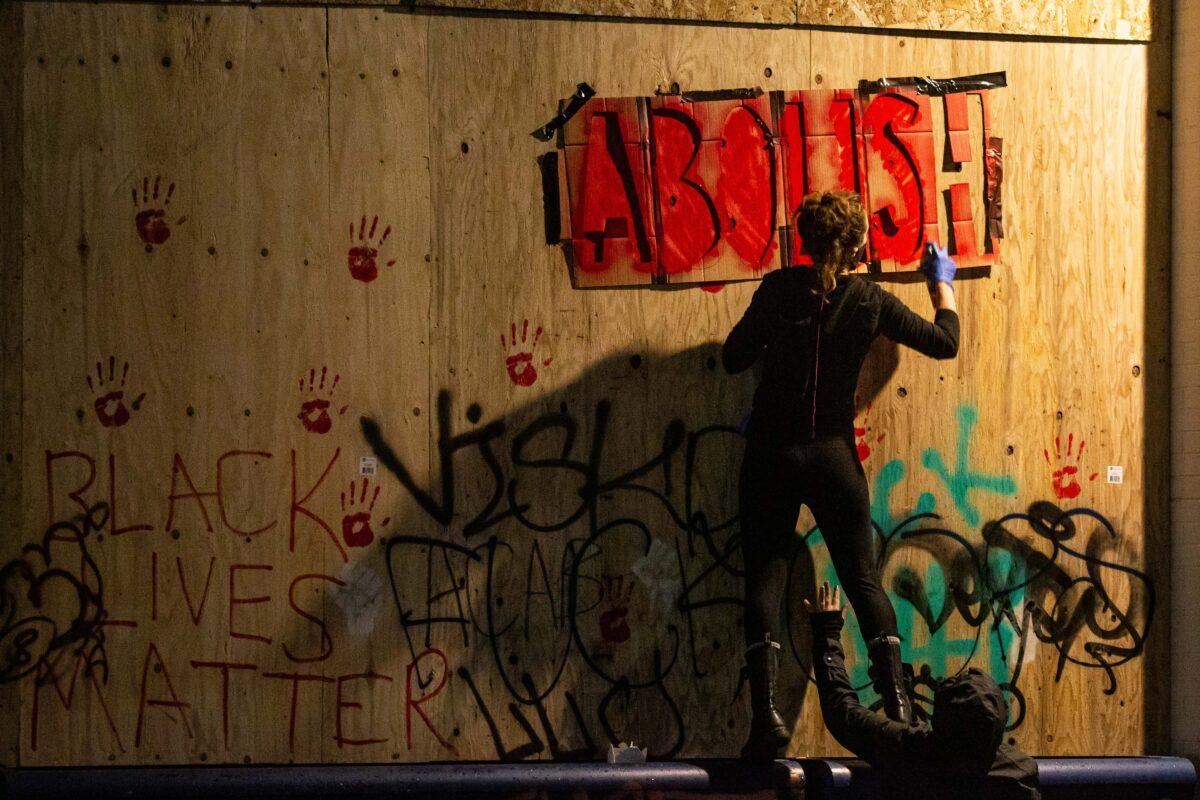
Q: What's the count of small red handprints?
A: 9